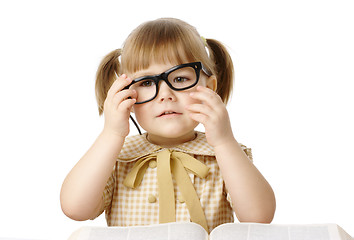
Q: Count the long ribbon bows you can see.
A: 1